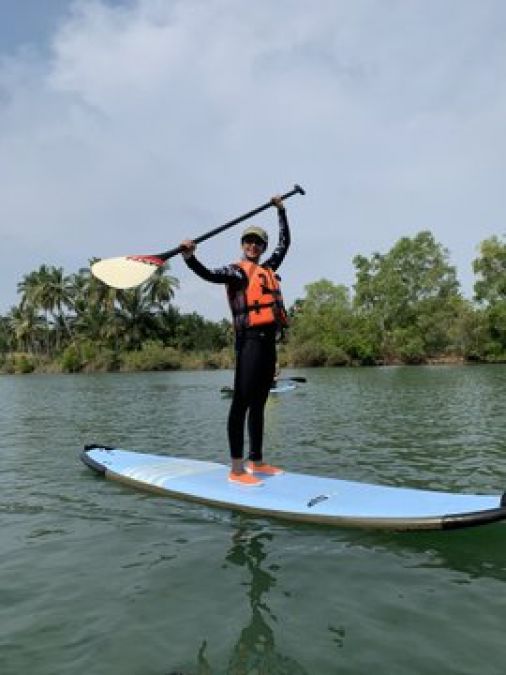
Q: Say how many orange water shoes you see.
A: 2